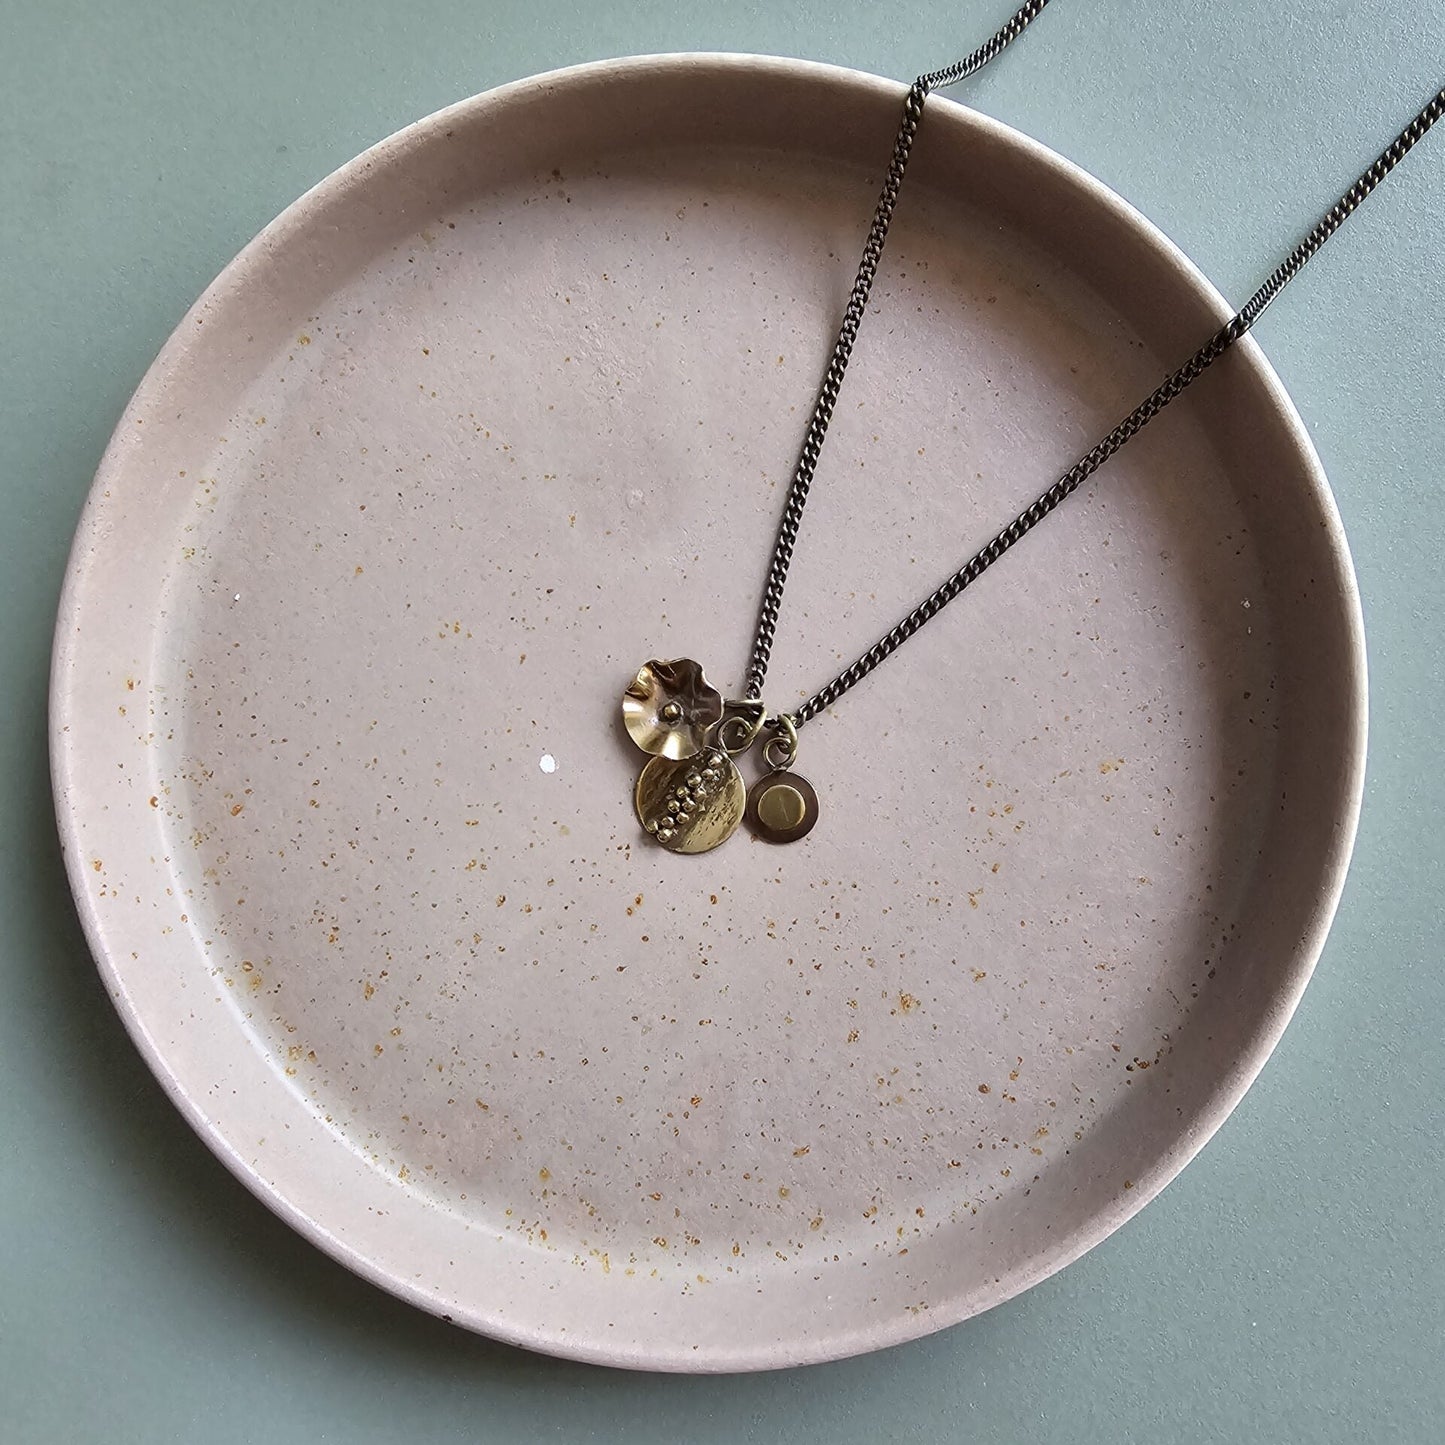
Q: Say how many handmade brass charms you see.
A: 3